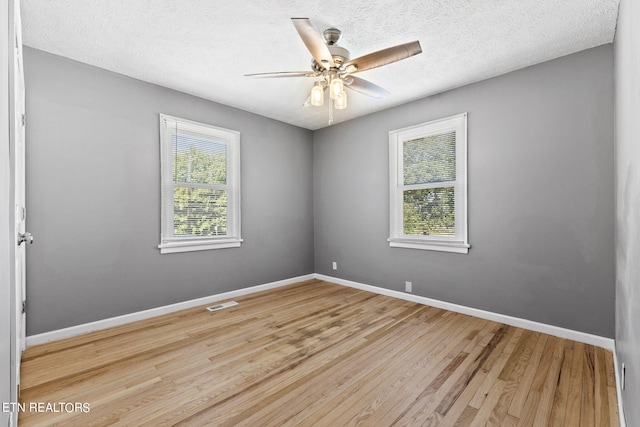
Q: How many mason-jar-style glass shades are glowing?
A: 3